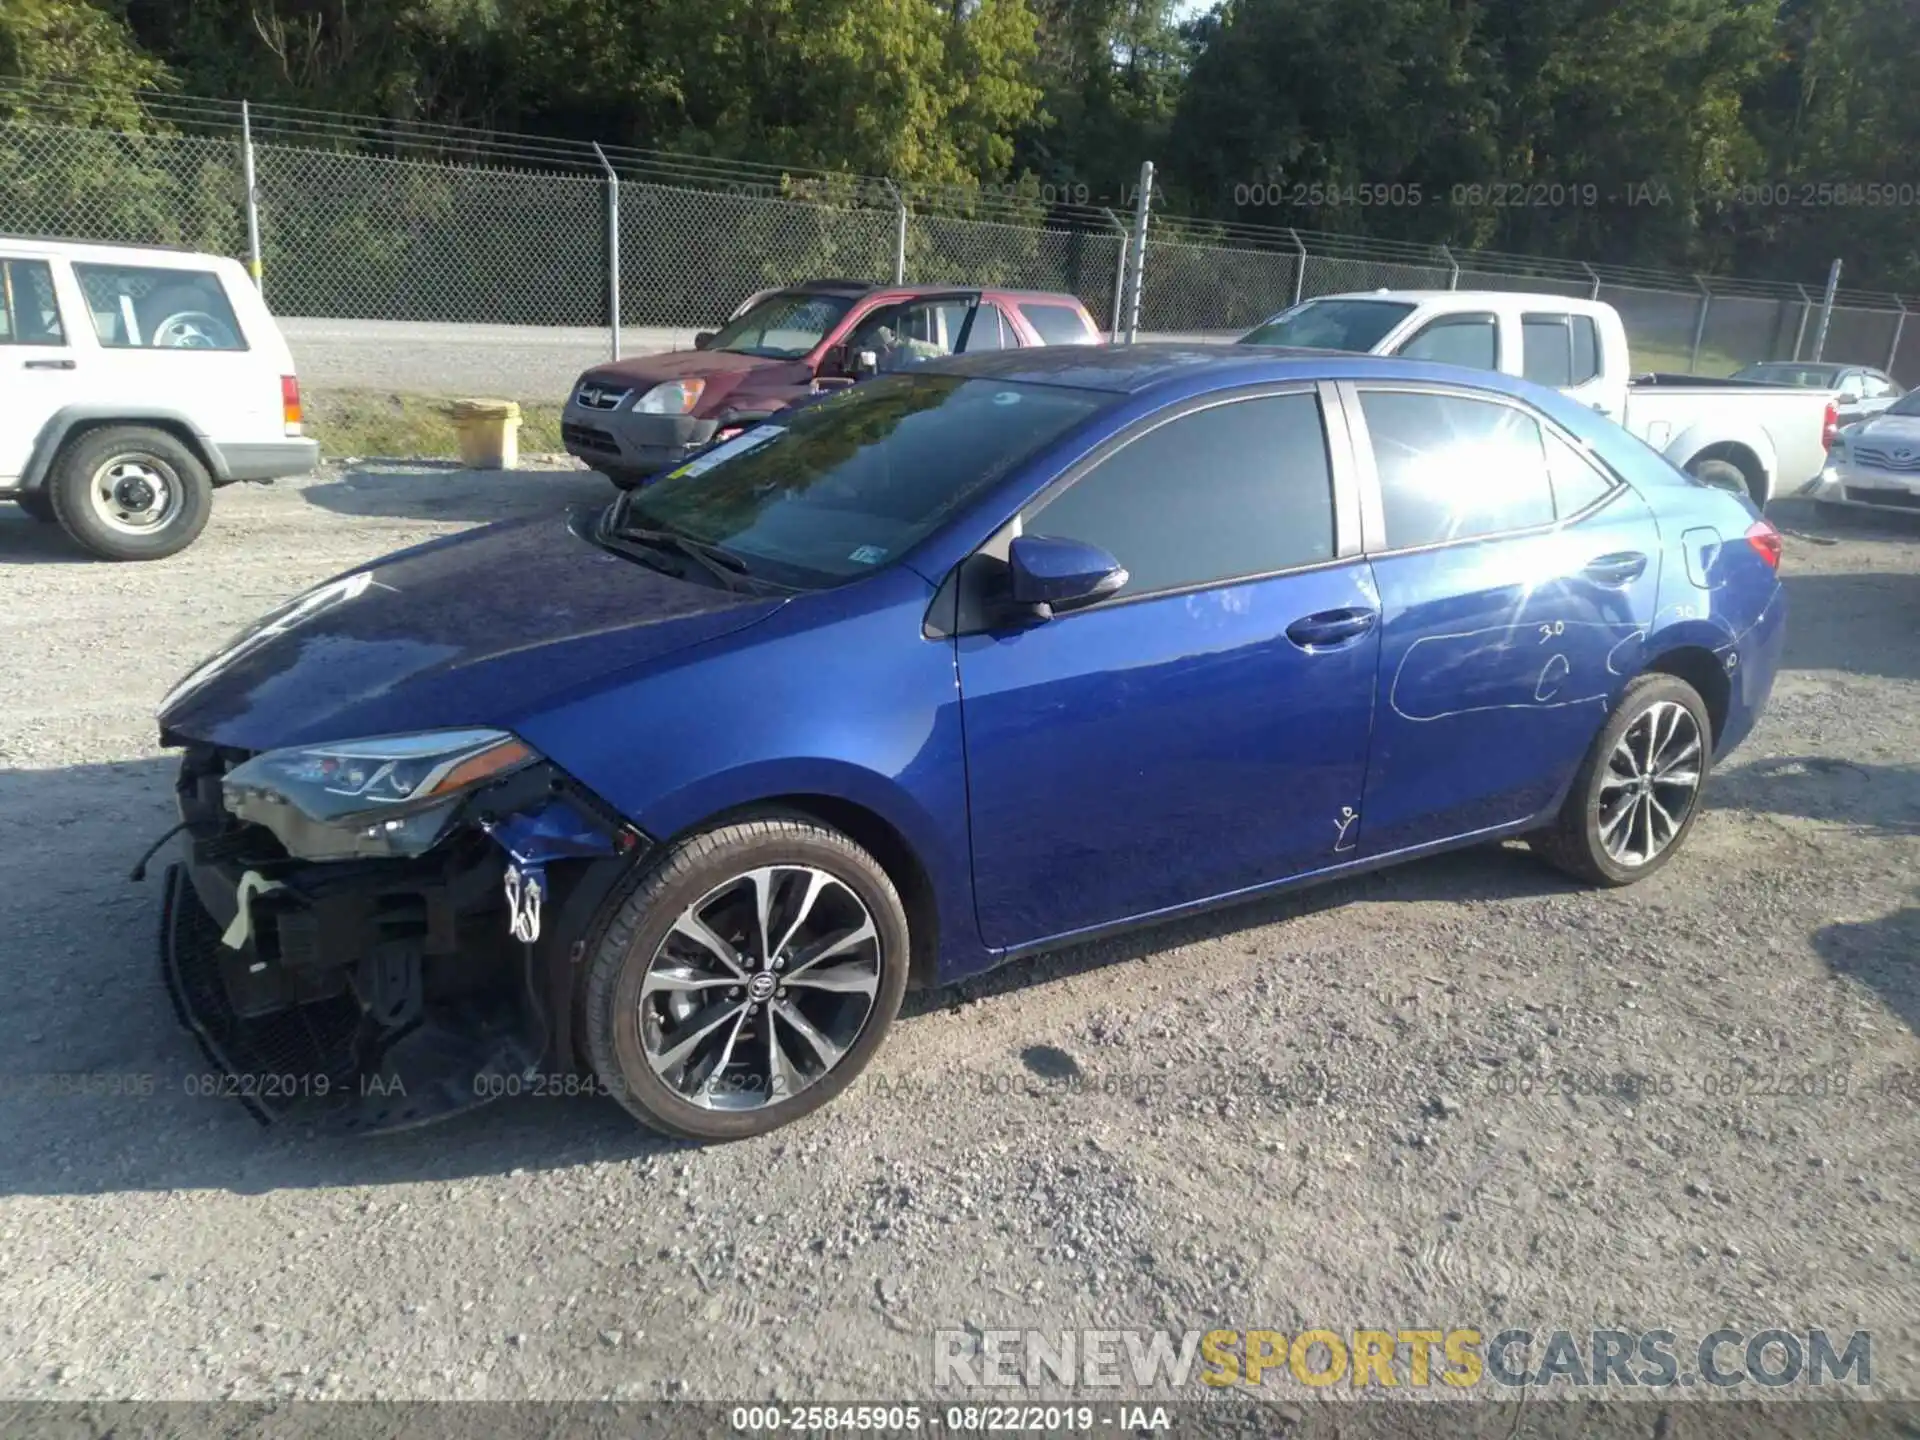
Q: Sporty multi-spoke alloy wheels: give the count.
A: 2